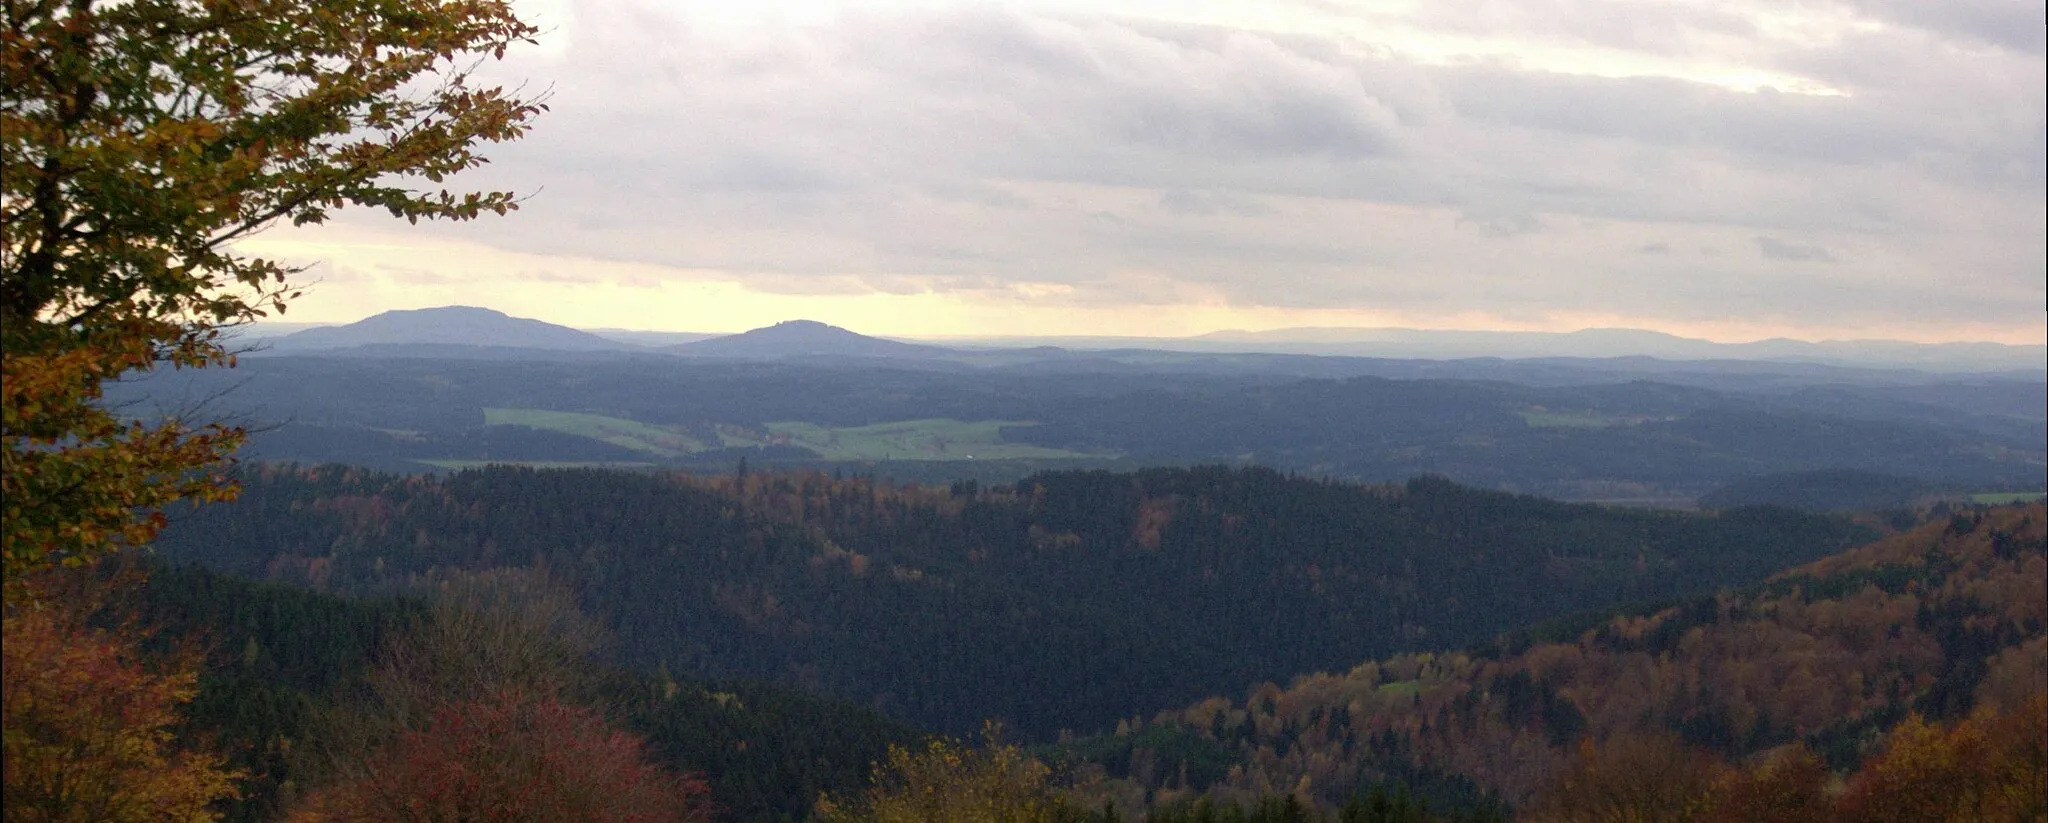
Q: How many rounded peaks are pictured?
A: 2